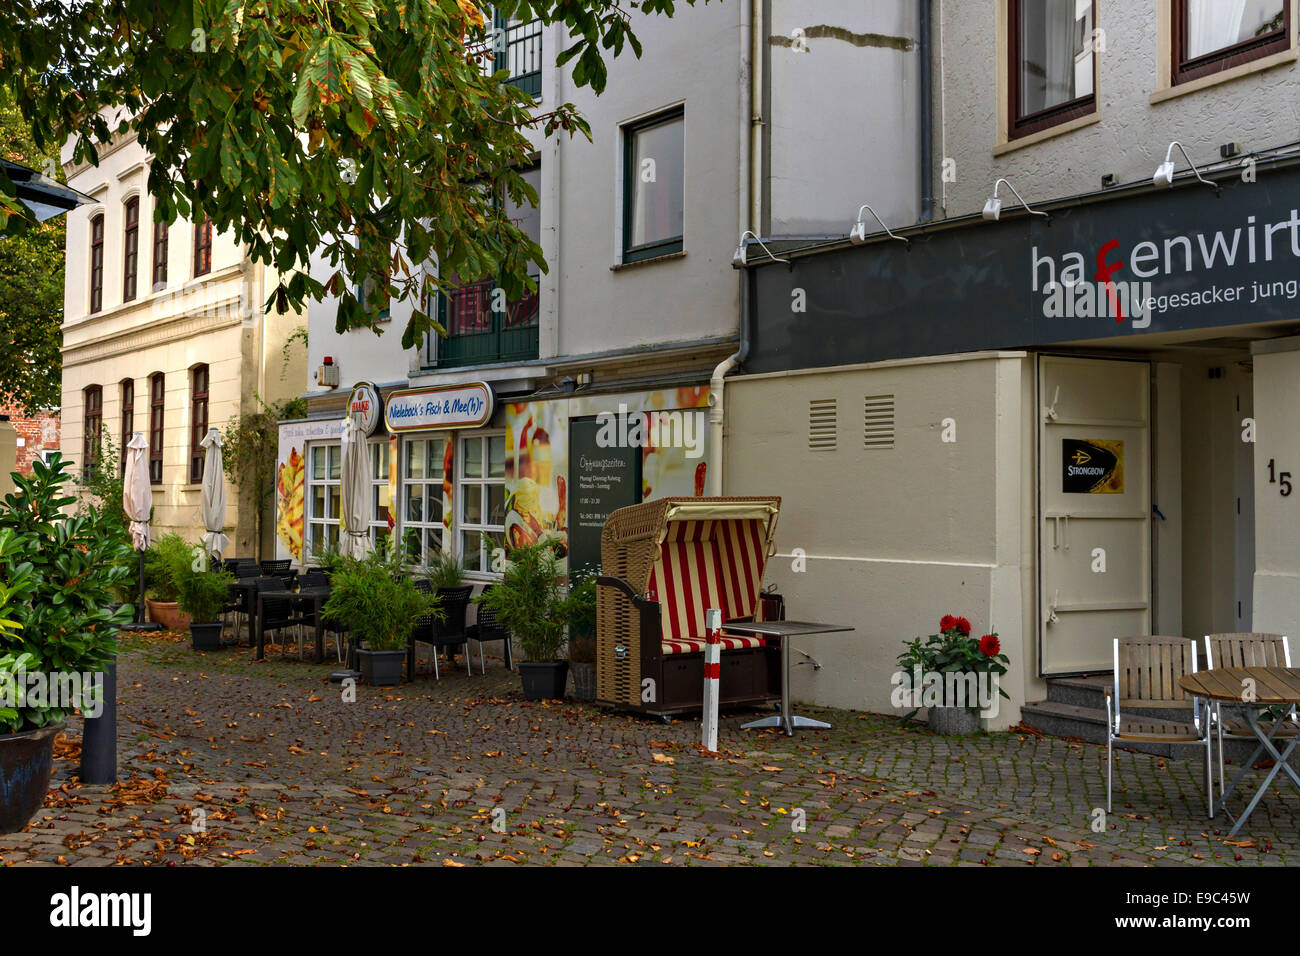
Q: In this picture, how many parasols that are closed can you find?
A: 3